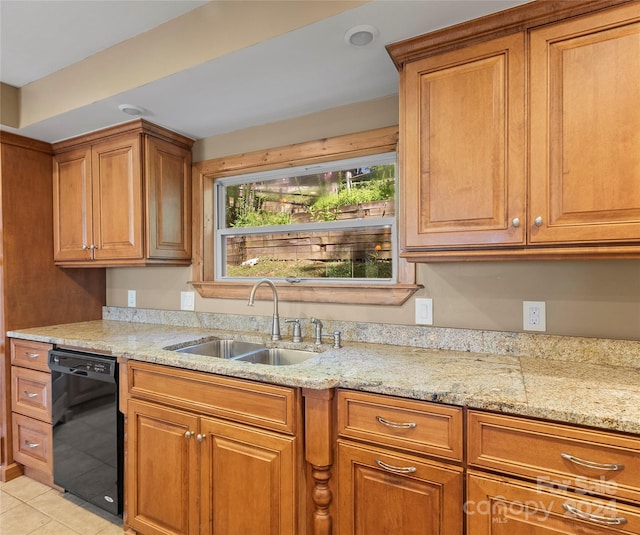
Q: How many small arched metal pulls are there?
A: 7